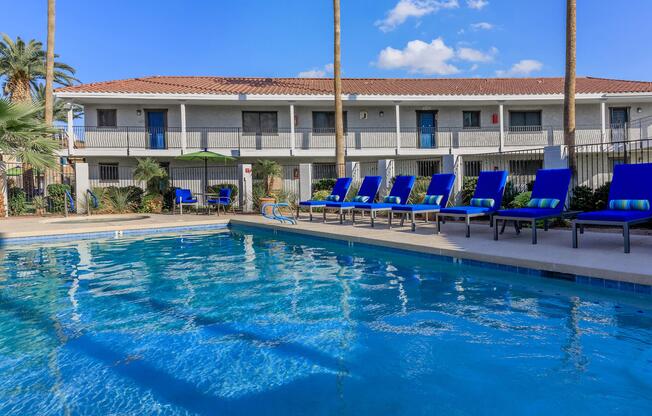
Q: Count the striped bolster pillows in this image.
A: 7